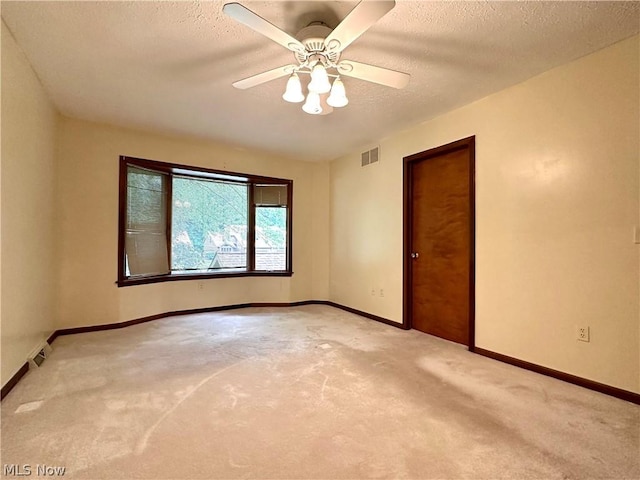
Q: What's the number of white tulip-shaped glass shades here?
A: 4